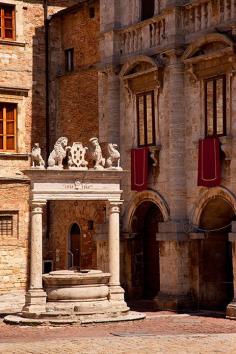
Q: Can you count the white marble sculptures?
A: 5